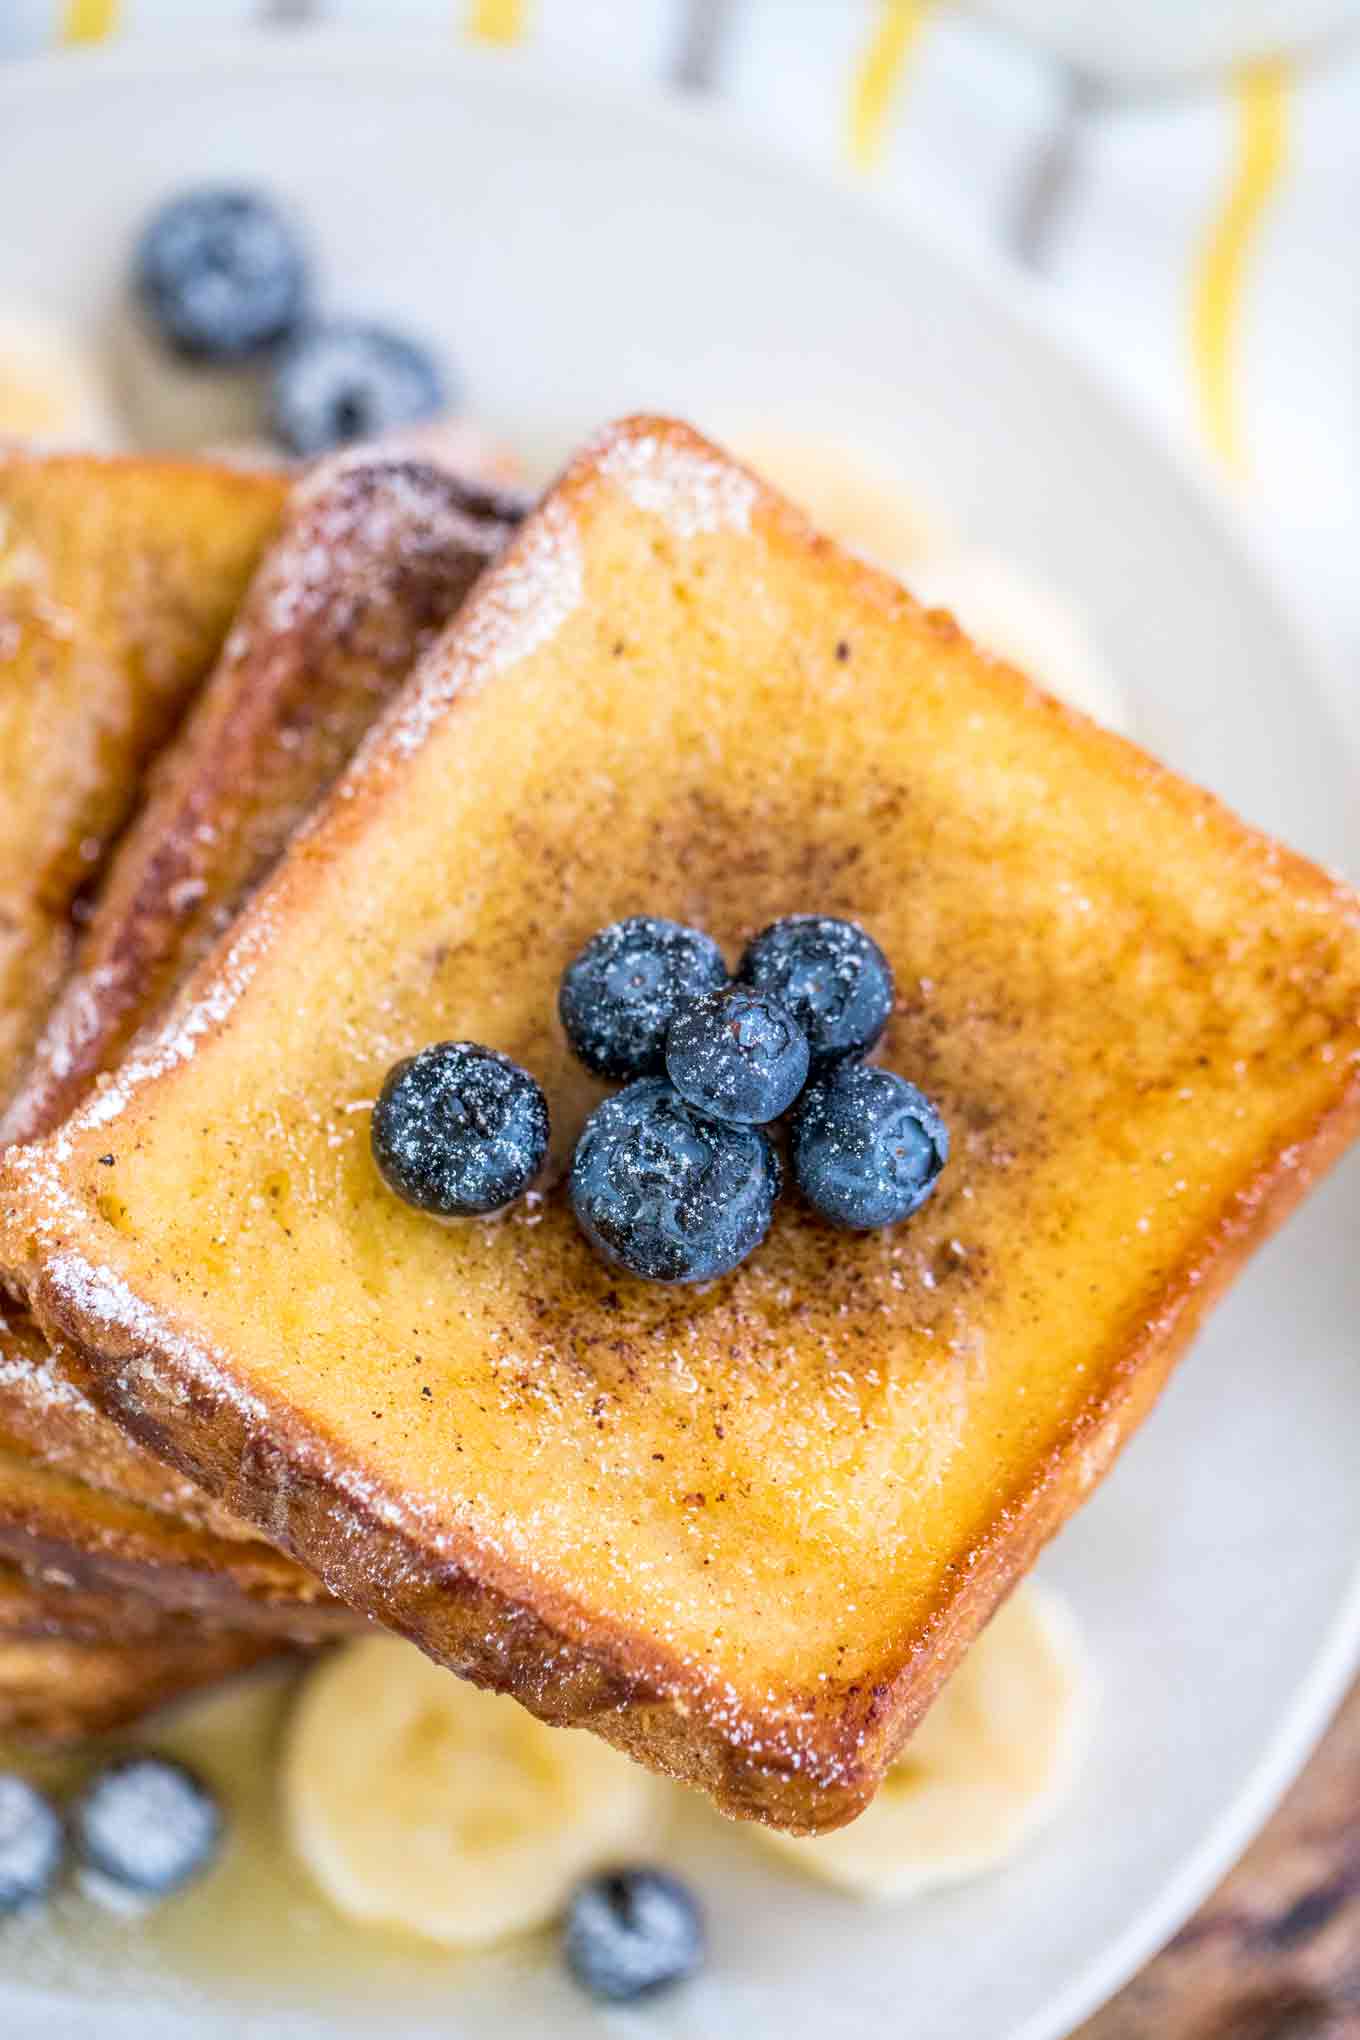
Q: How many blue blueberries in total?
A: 11